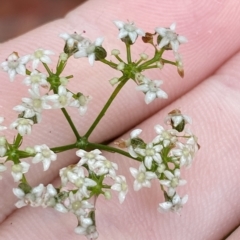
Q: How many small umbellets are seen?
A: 5